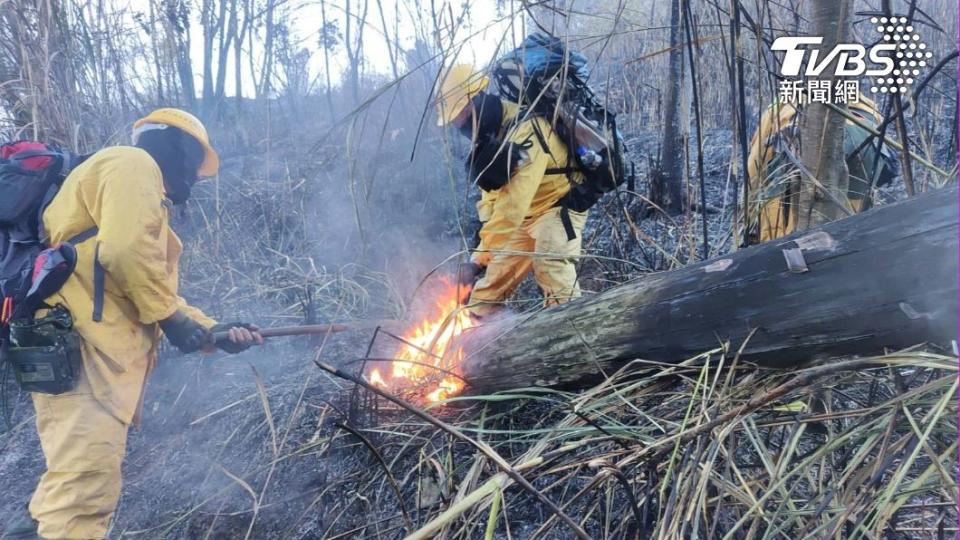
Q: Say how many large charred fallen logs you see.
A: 1